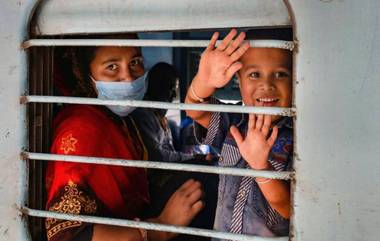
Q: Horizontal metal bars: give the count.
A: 4